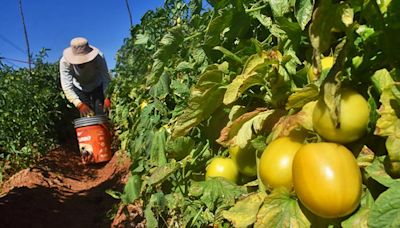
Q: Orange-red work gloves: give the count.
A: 2